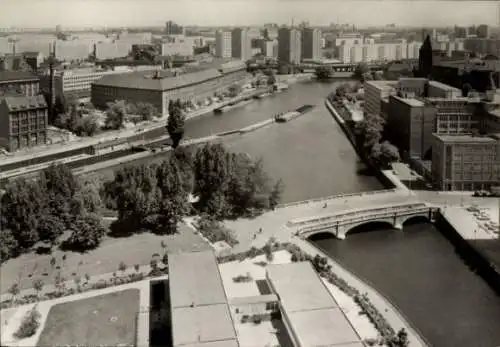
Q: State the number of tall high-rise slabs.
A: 4